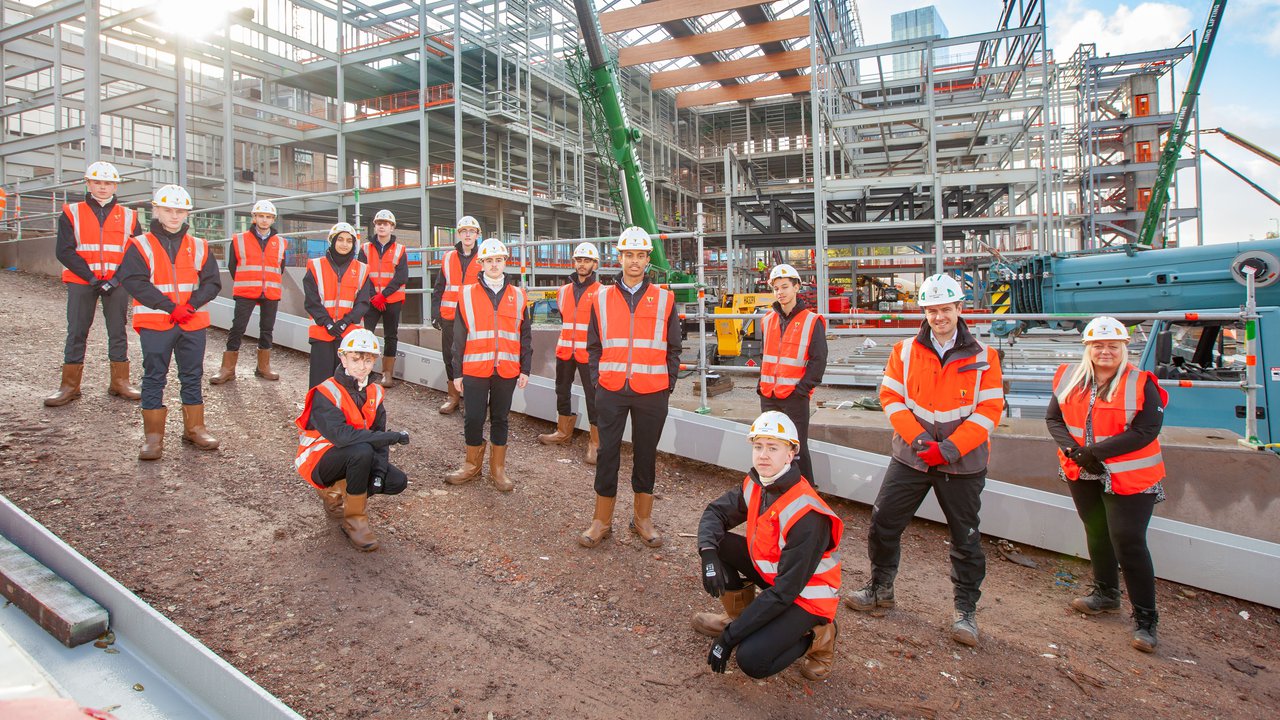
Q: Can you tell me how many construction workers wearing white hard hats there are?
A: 14